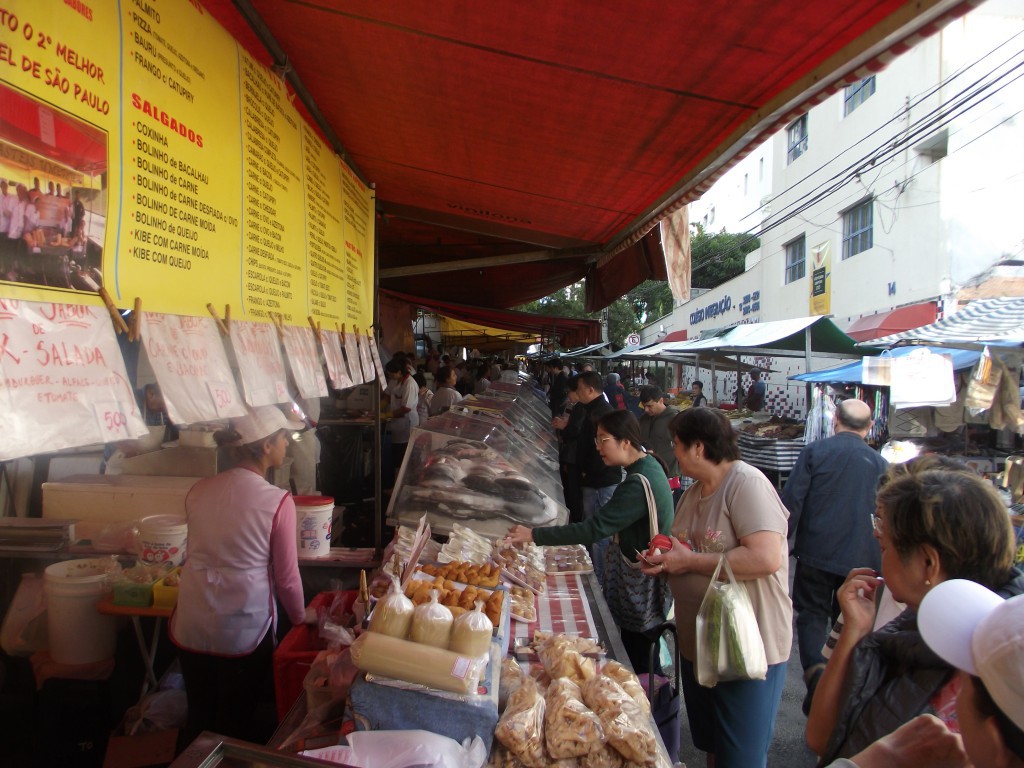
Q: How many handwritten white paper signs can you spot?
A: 8